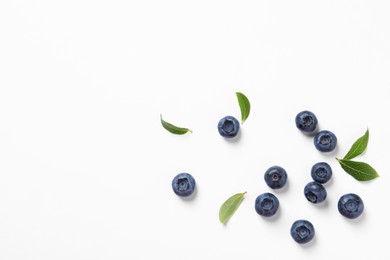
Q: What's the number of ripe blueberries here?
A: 10